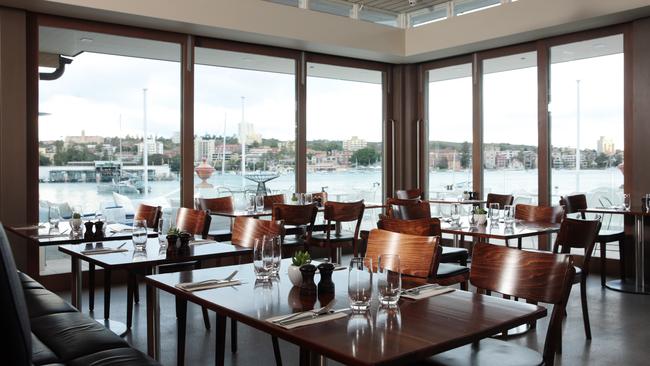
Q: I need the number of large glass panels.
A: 6